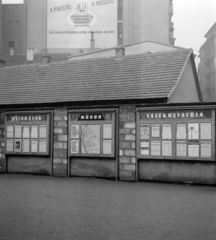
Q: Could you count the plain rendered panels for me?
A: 3